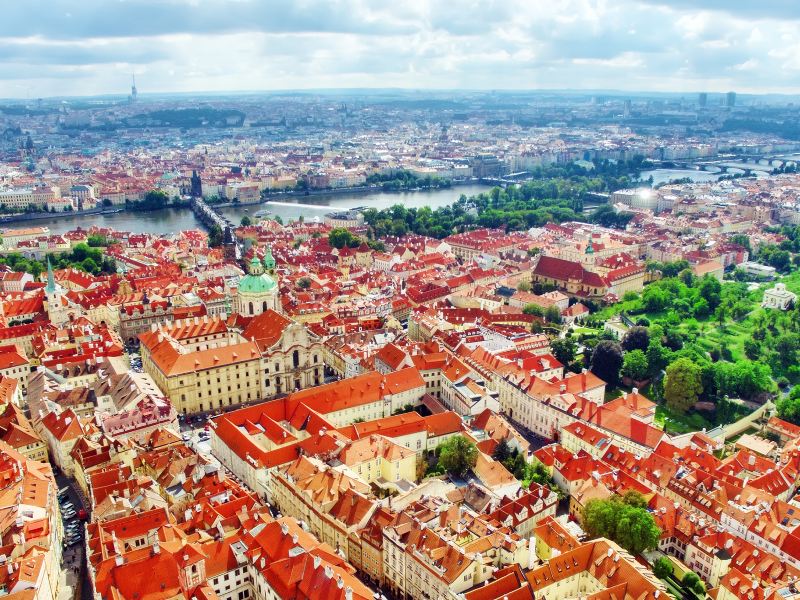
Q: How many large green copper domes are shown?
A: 1